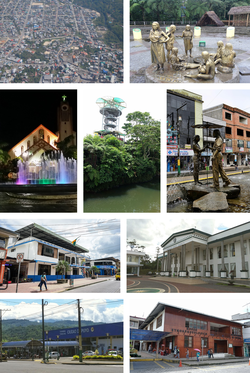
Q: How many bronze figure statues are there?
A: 9